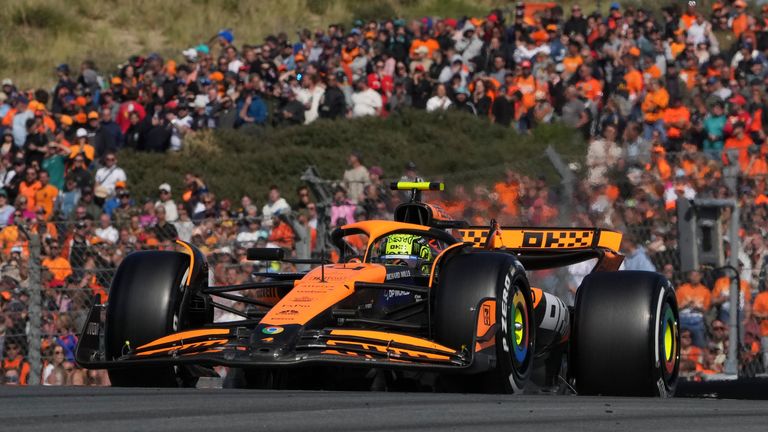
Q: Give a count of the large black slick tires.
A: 3